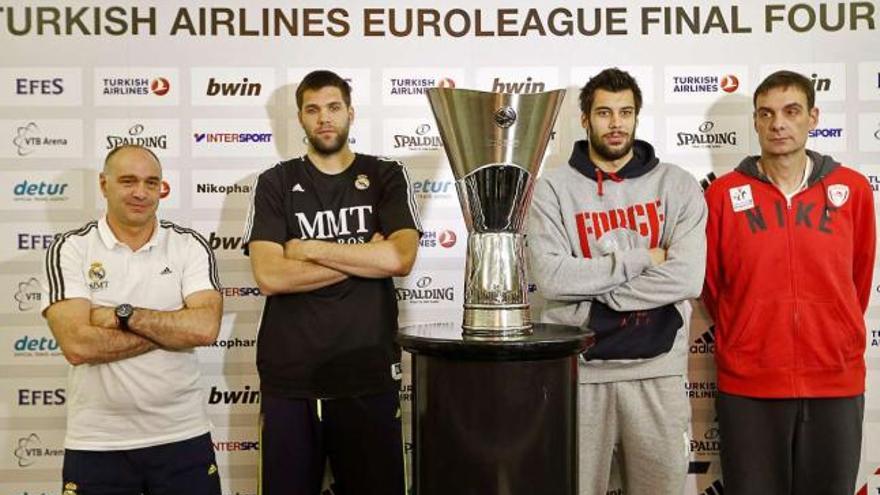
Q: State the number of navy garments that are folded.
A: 0